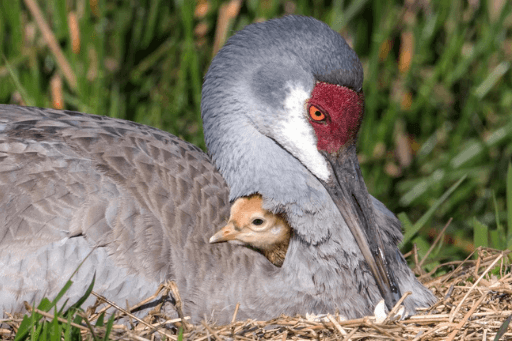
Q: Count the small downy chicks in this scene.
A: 1